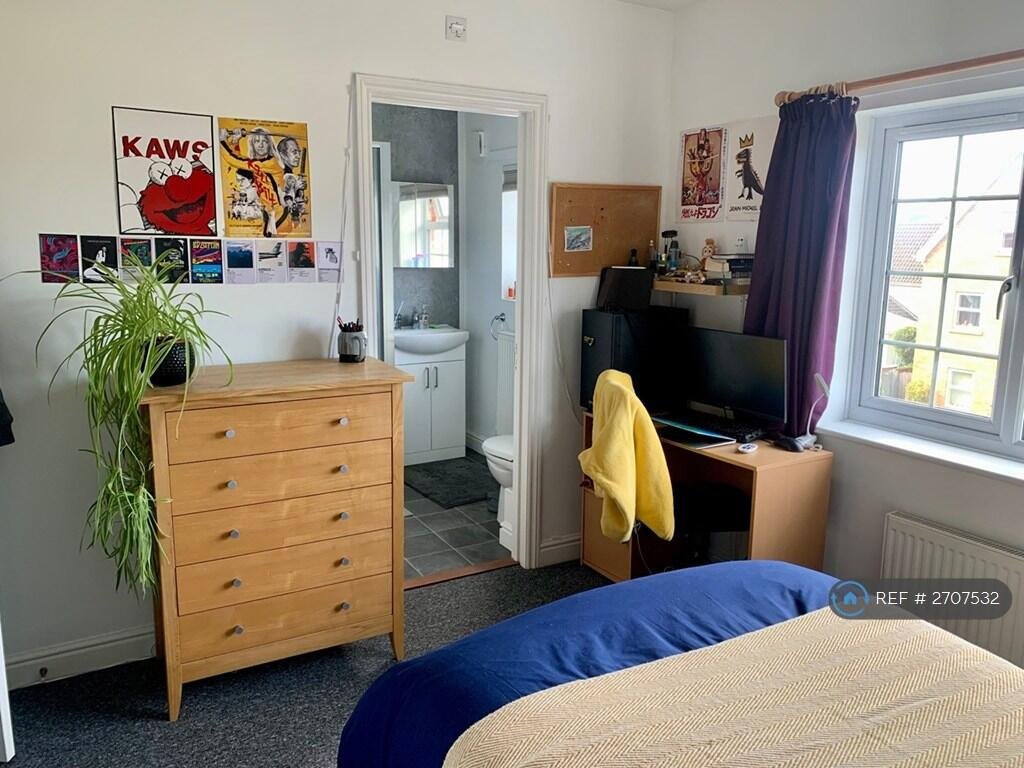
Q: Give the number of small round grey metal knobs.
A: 10